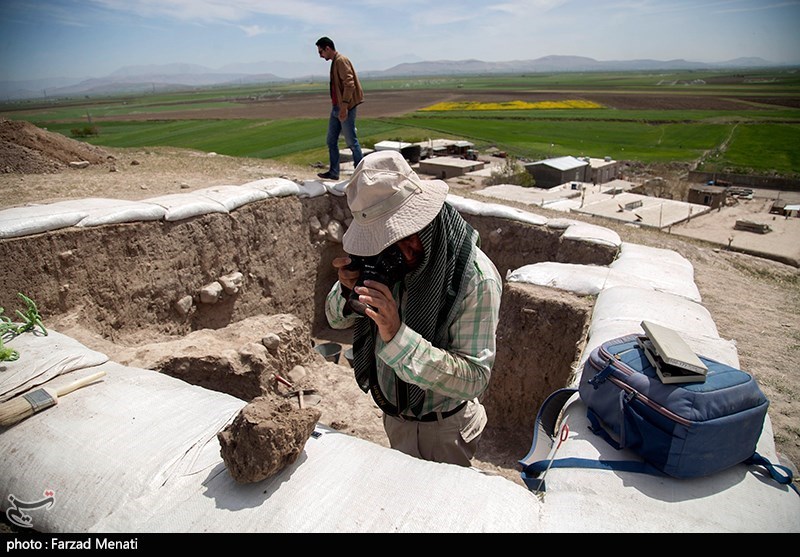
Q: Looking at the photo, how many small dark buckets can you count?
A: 2